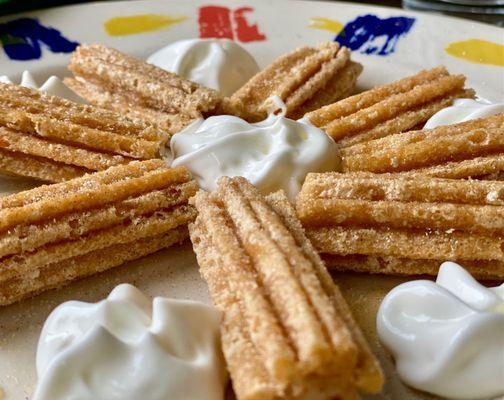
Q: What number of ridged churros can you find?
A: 8